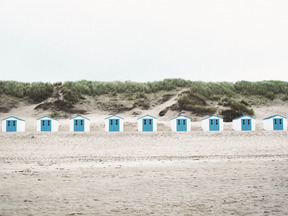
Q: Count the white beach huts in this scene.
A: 9